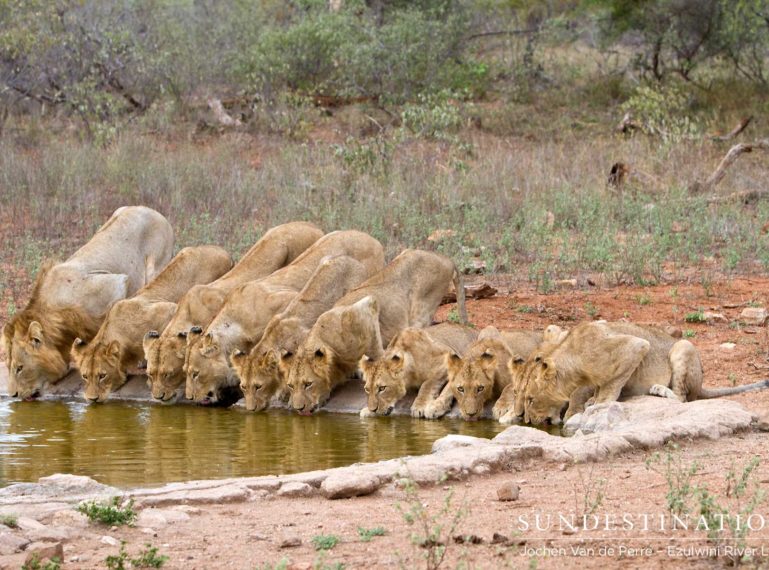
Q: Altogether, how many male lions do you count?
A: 1